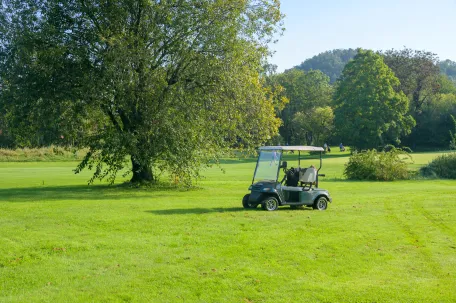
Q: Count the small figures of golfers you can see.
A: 2